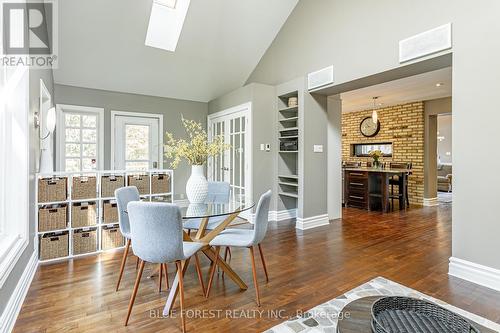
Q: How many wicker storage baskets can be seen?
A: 11